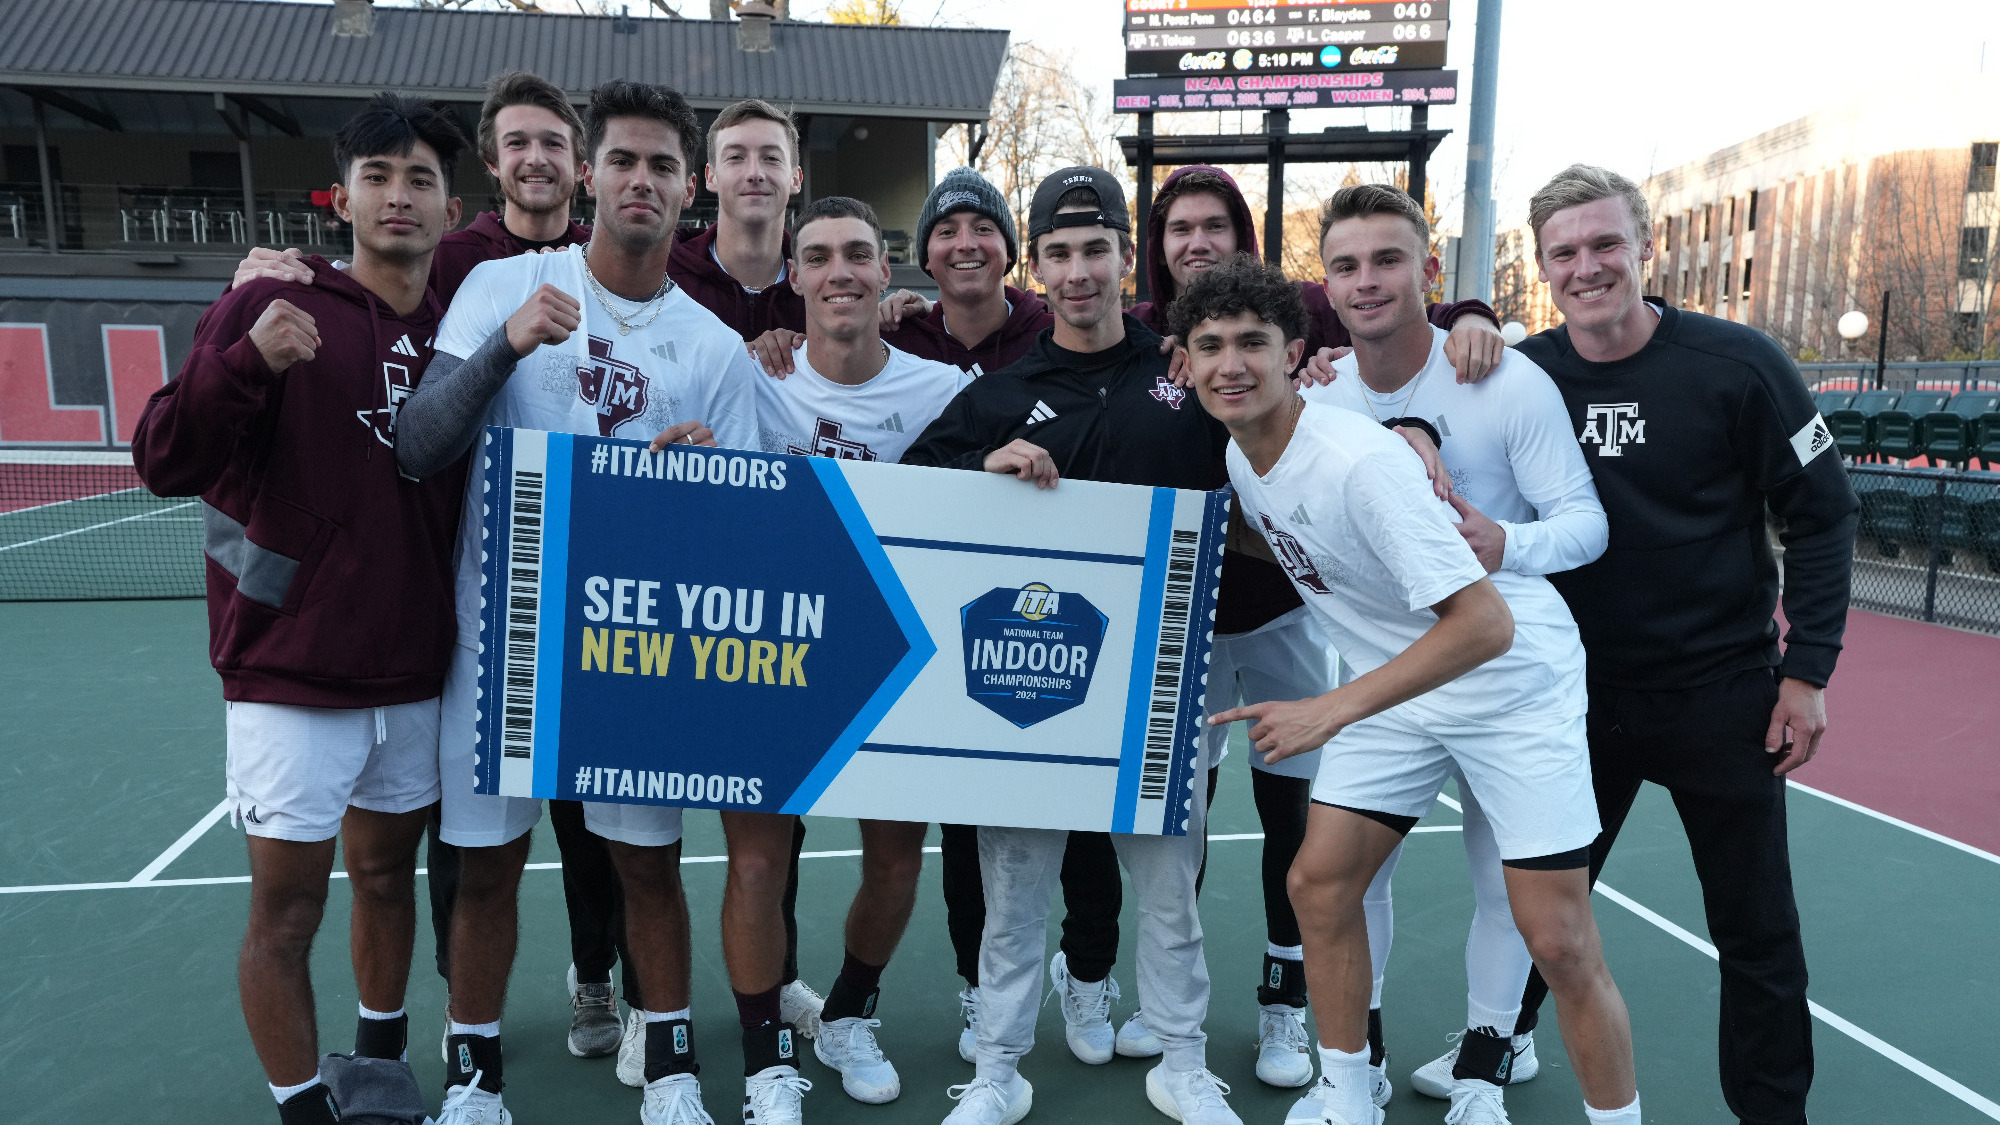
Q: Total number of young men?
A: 11